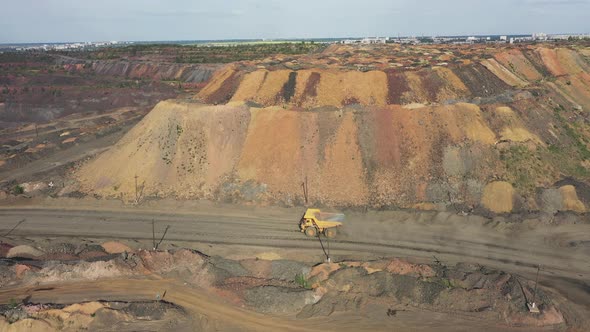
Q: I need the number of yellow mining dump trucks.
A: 1